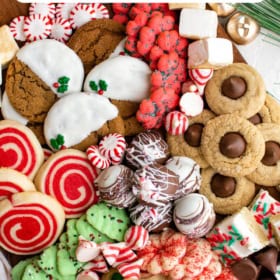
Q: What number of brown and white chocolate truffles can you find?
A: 6